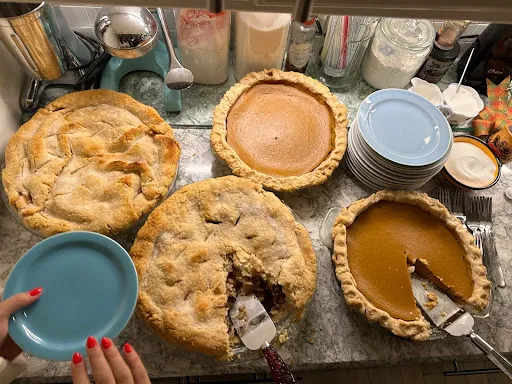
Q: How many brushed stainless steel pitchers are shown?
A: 1